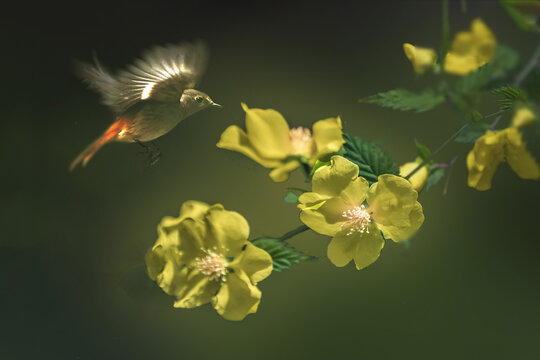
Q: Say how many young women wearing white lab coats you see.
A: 0